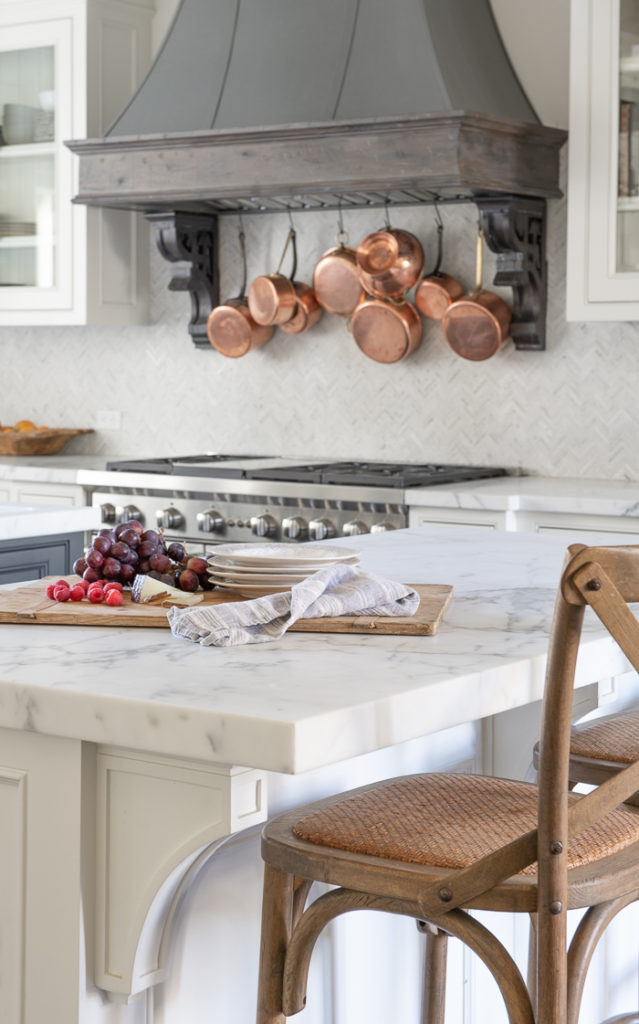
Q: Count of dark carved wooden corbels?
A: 2